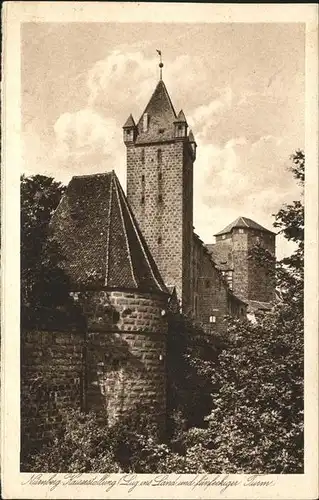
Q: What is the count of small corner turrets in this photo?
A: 3